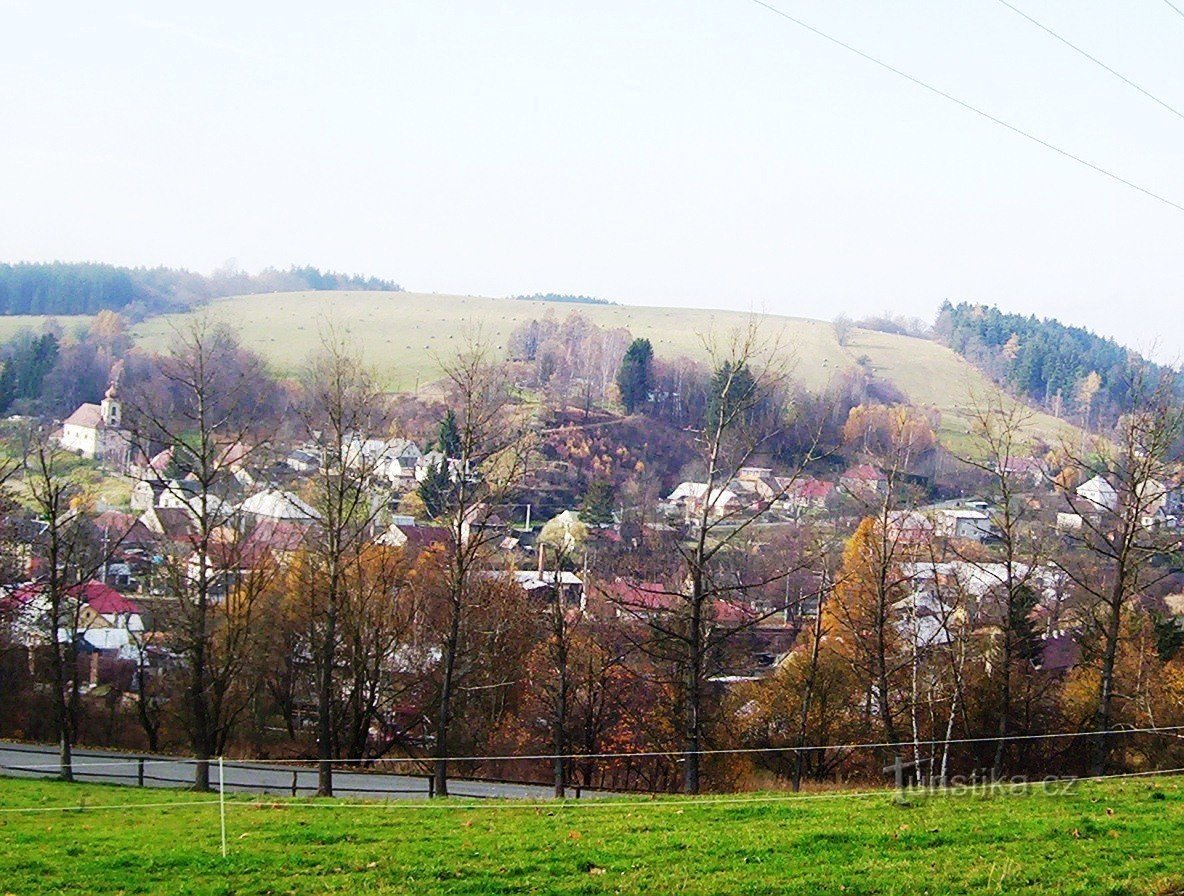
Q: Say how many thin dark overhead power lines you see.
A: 3